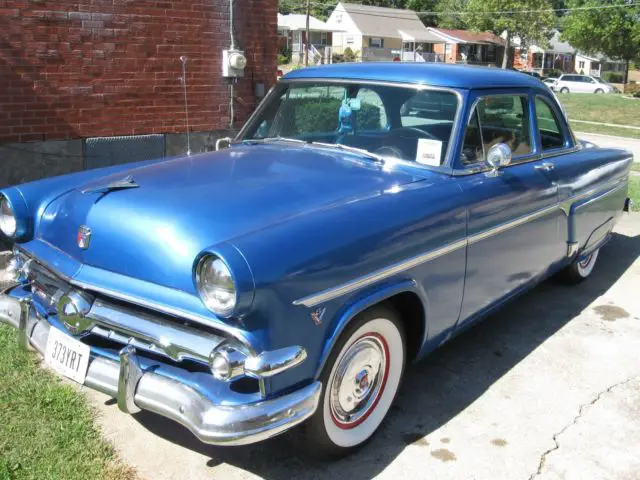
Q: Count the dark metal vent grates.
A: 1